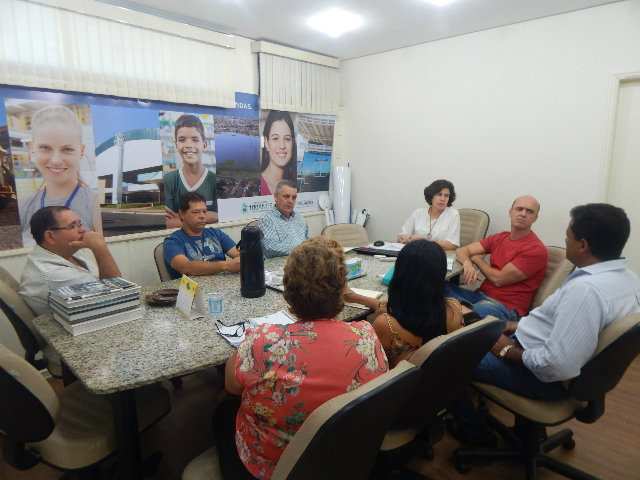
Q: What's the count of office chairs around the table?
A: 10